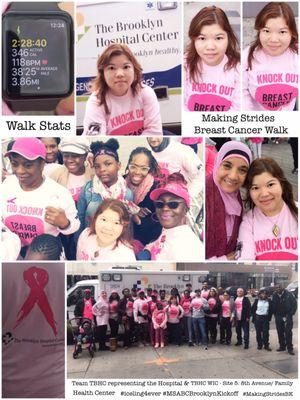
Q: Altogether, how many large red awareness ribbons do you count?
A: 1